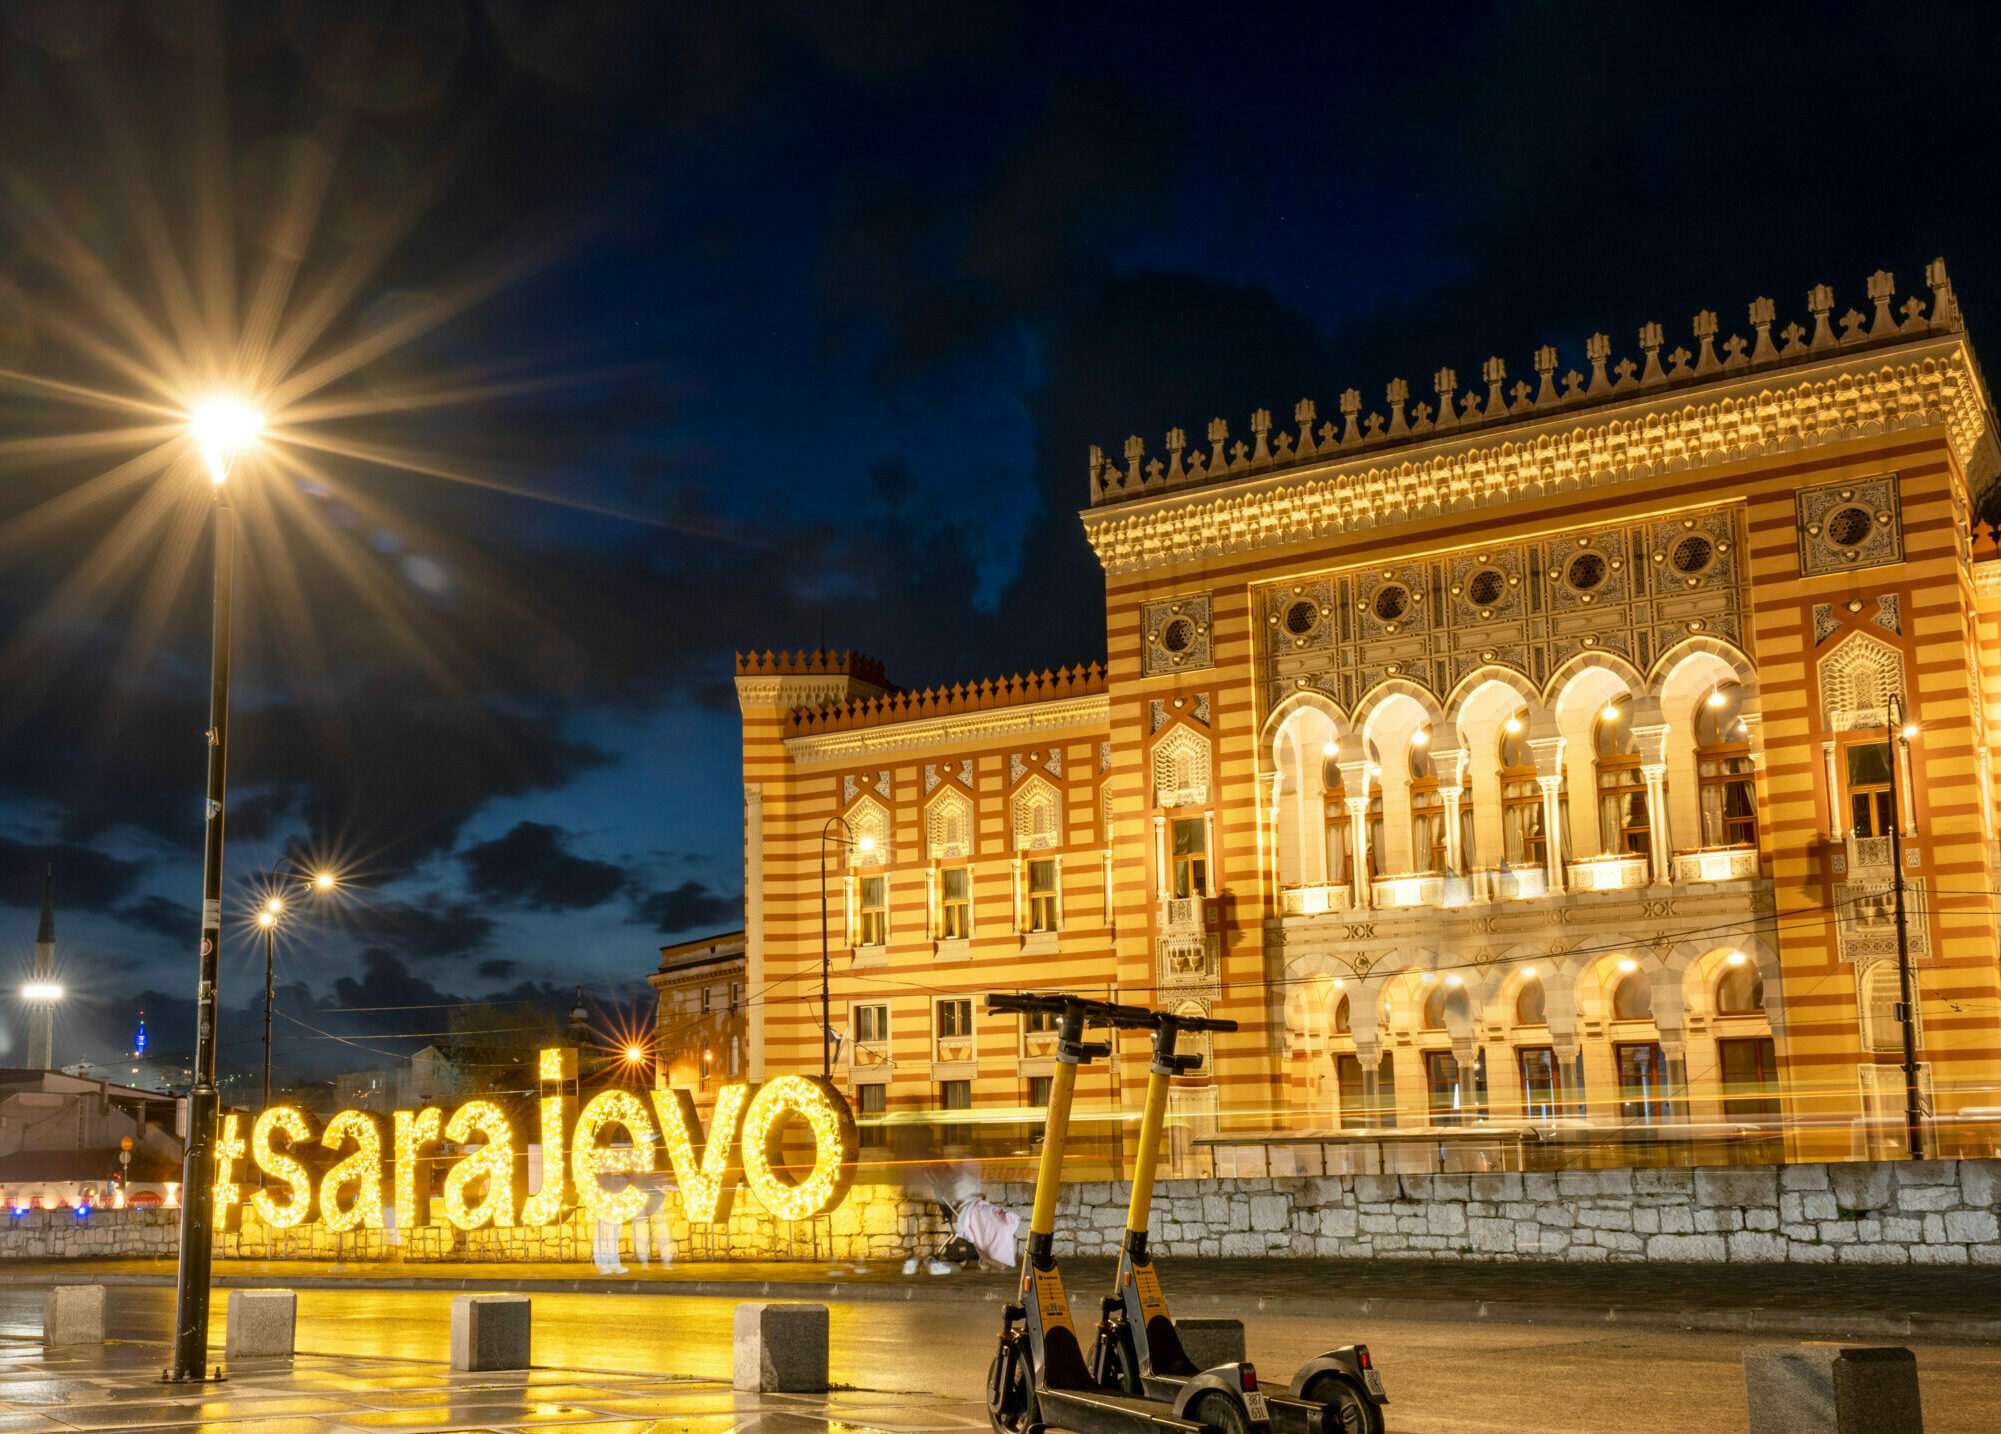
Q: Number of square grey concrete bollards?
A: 6